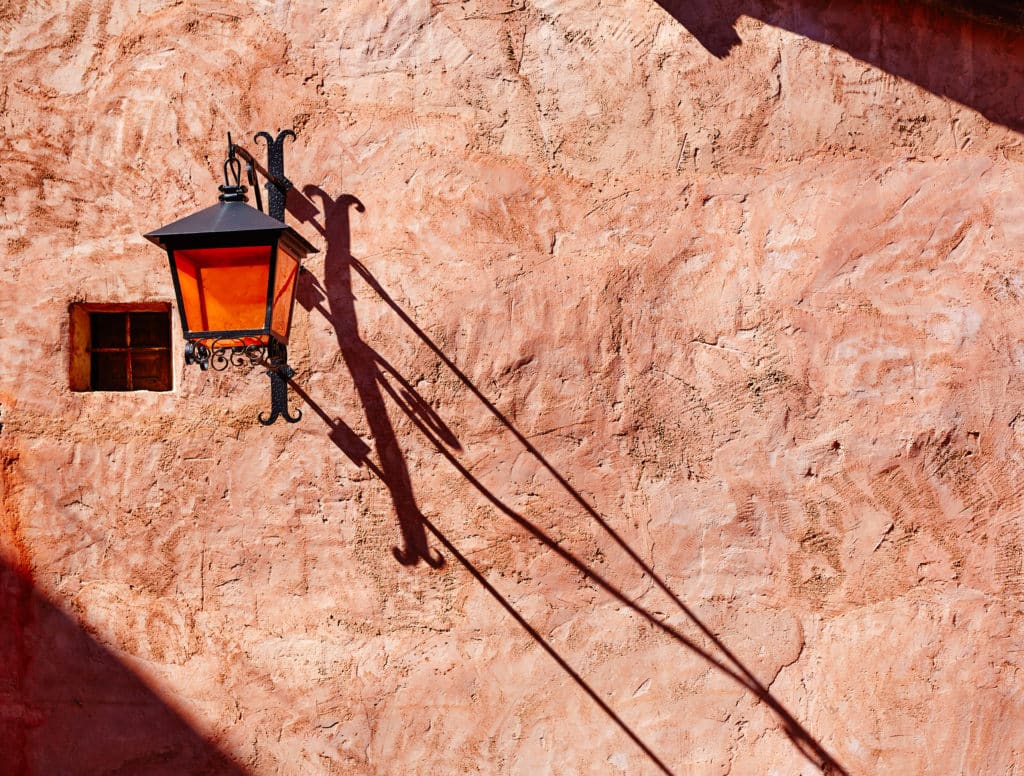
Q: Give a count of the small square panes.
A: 4